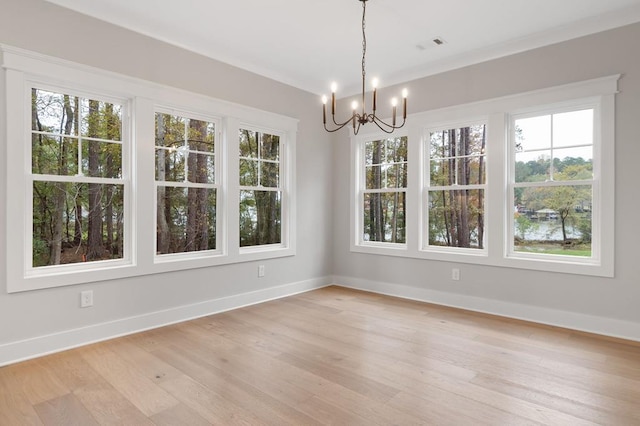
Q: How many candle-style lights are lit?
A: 6